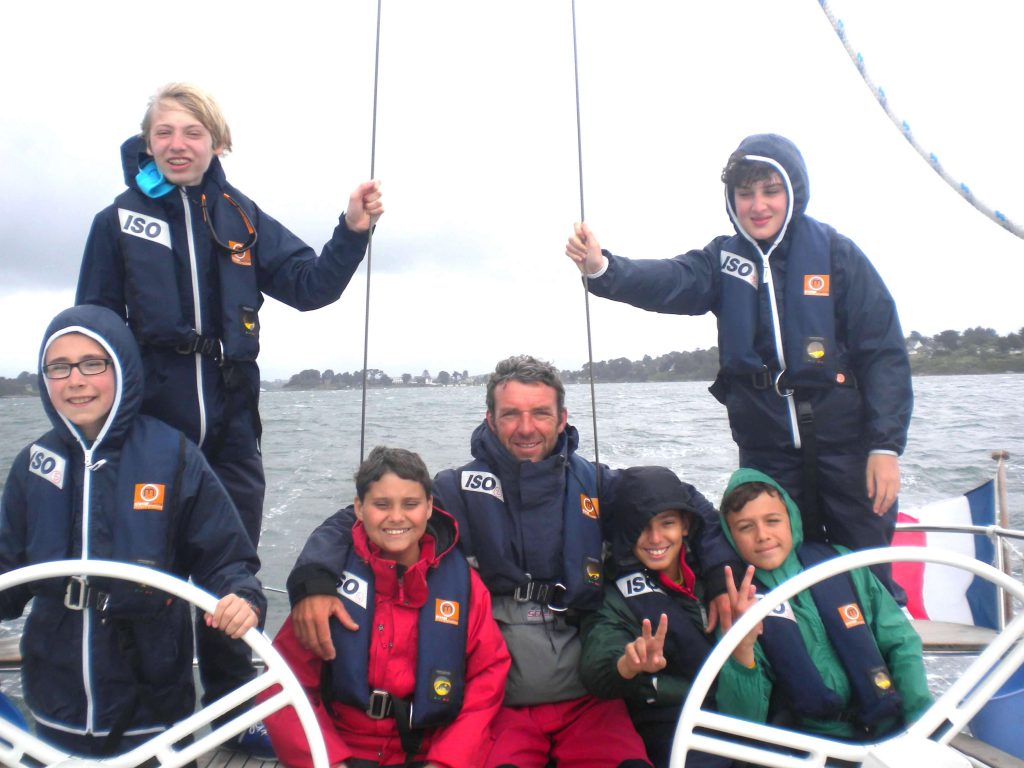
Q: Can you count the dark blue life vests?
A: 7